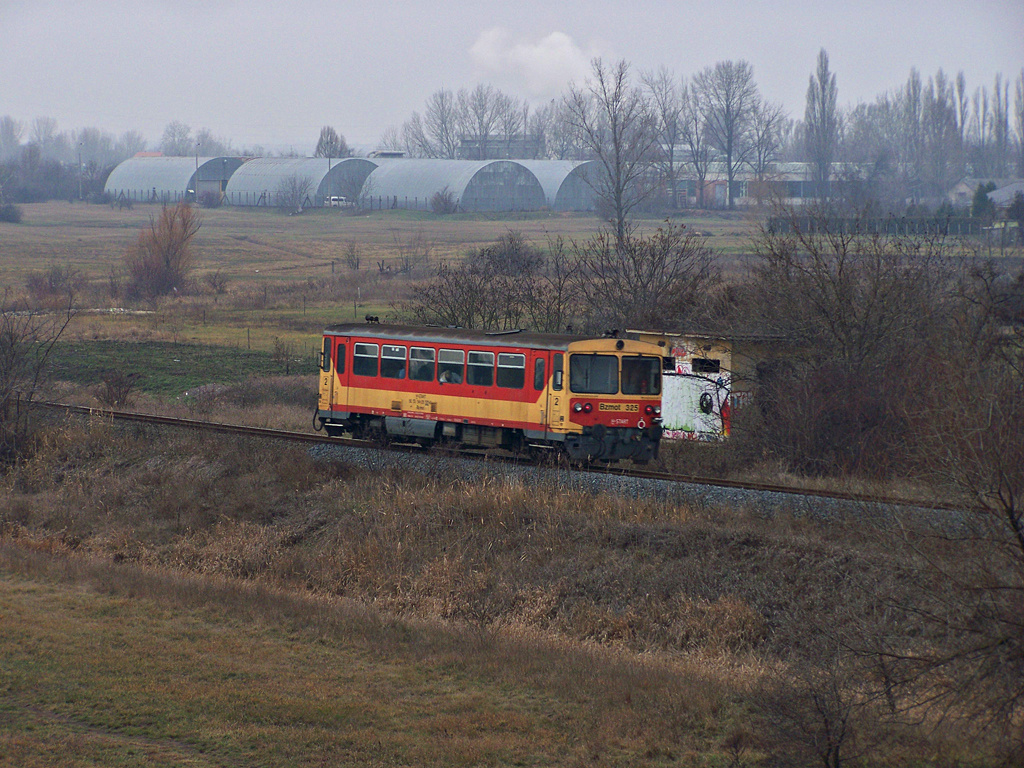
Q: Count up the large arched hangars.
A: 4